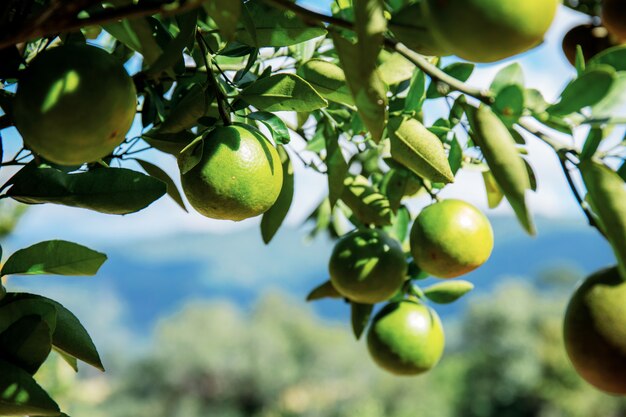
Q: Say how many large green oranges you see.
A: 7